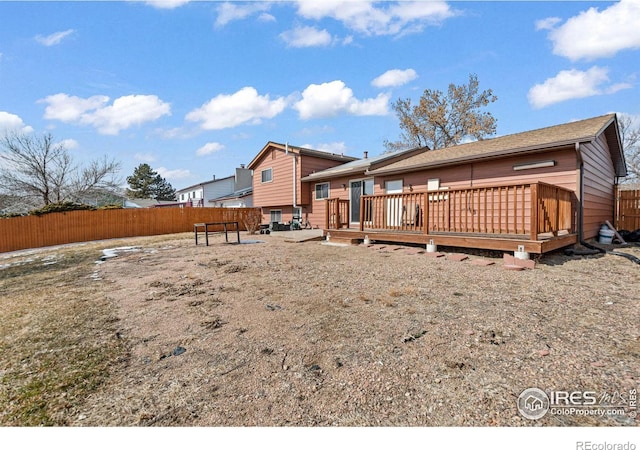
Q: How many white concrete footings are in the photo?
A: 4